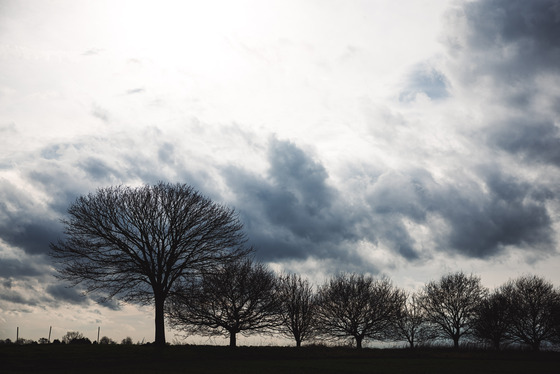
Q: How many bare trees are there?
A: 8